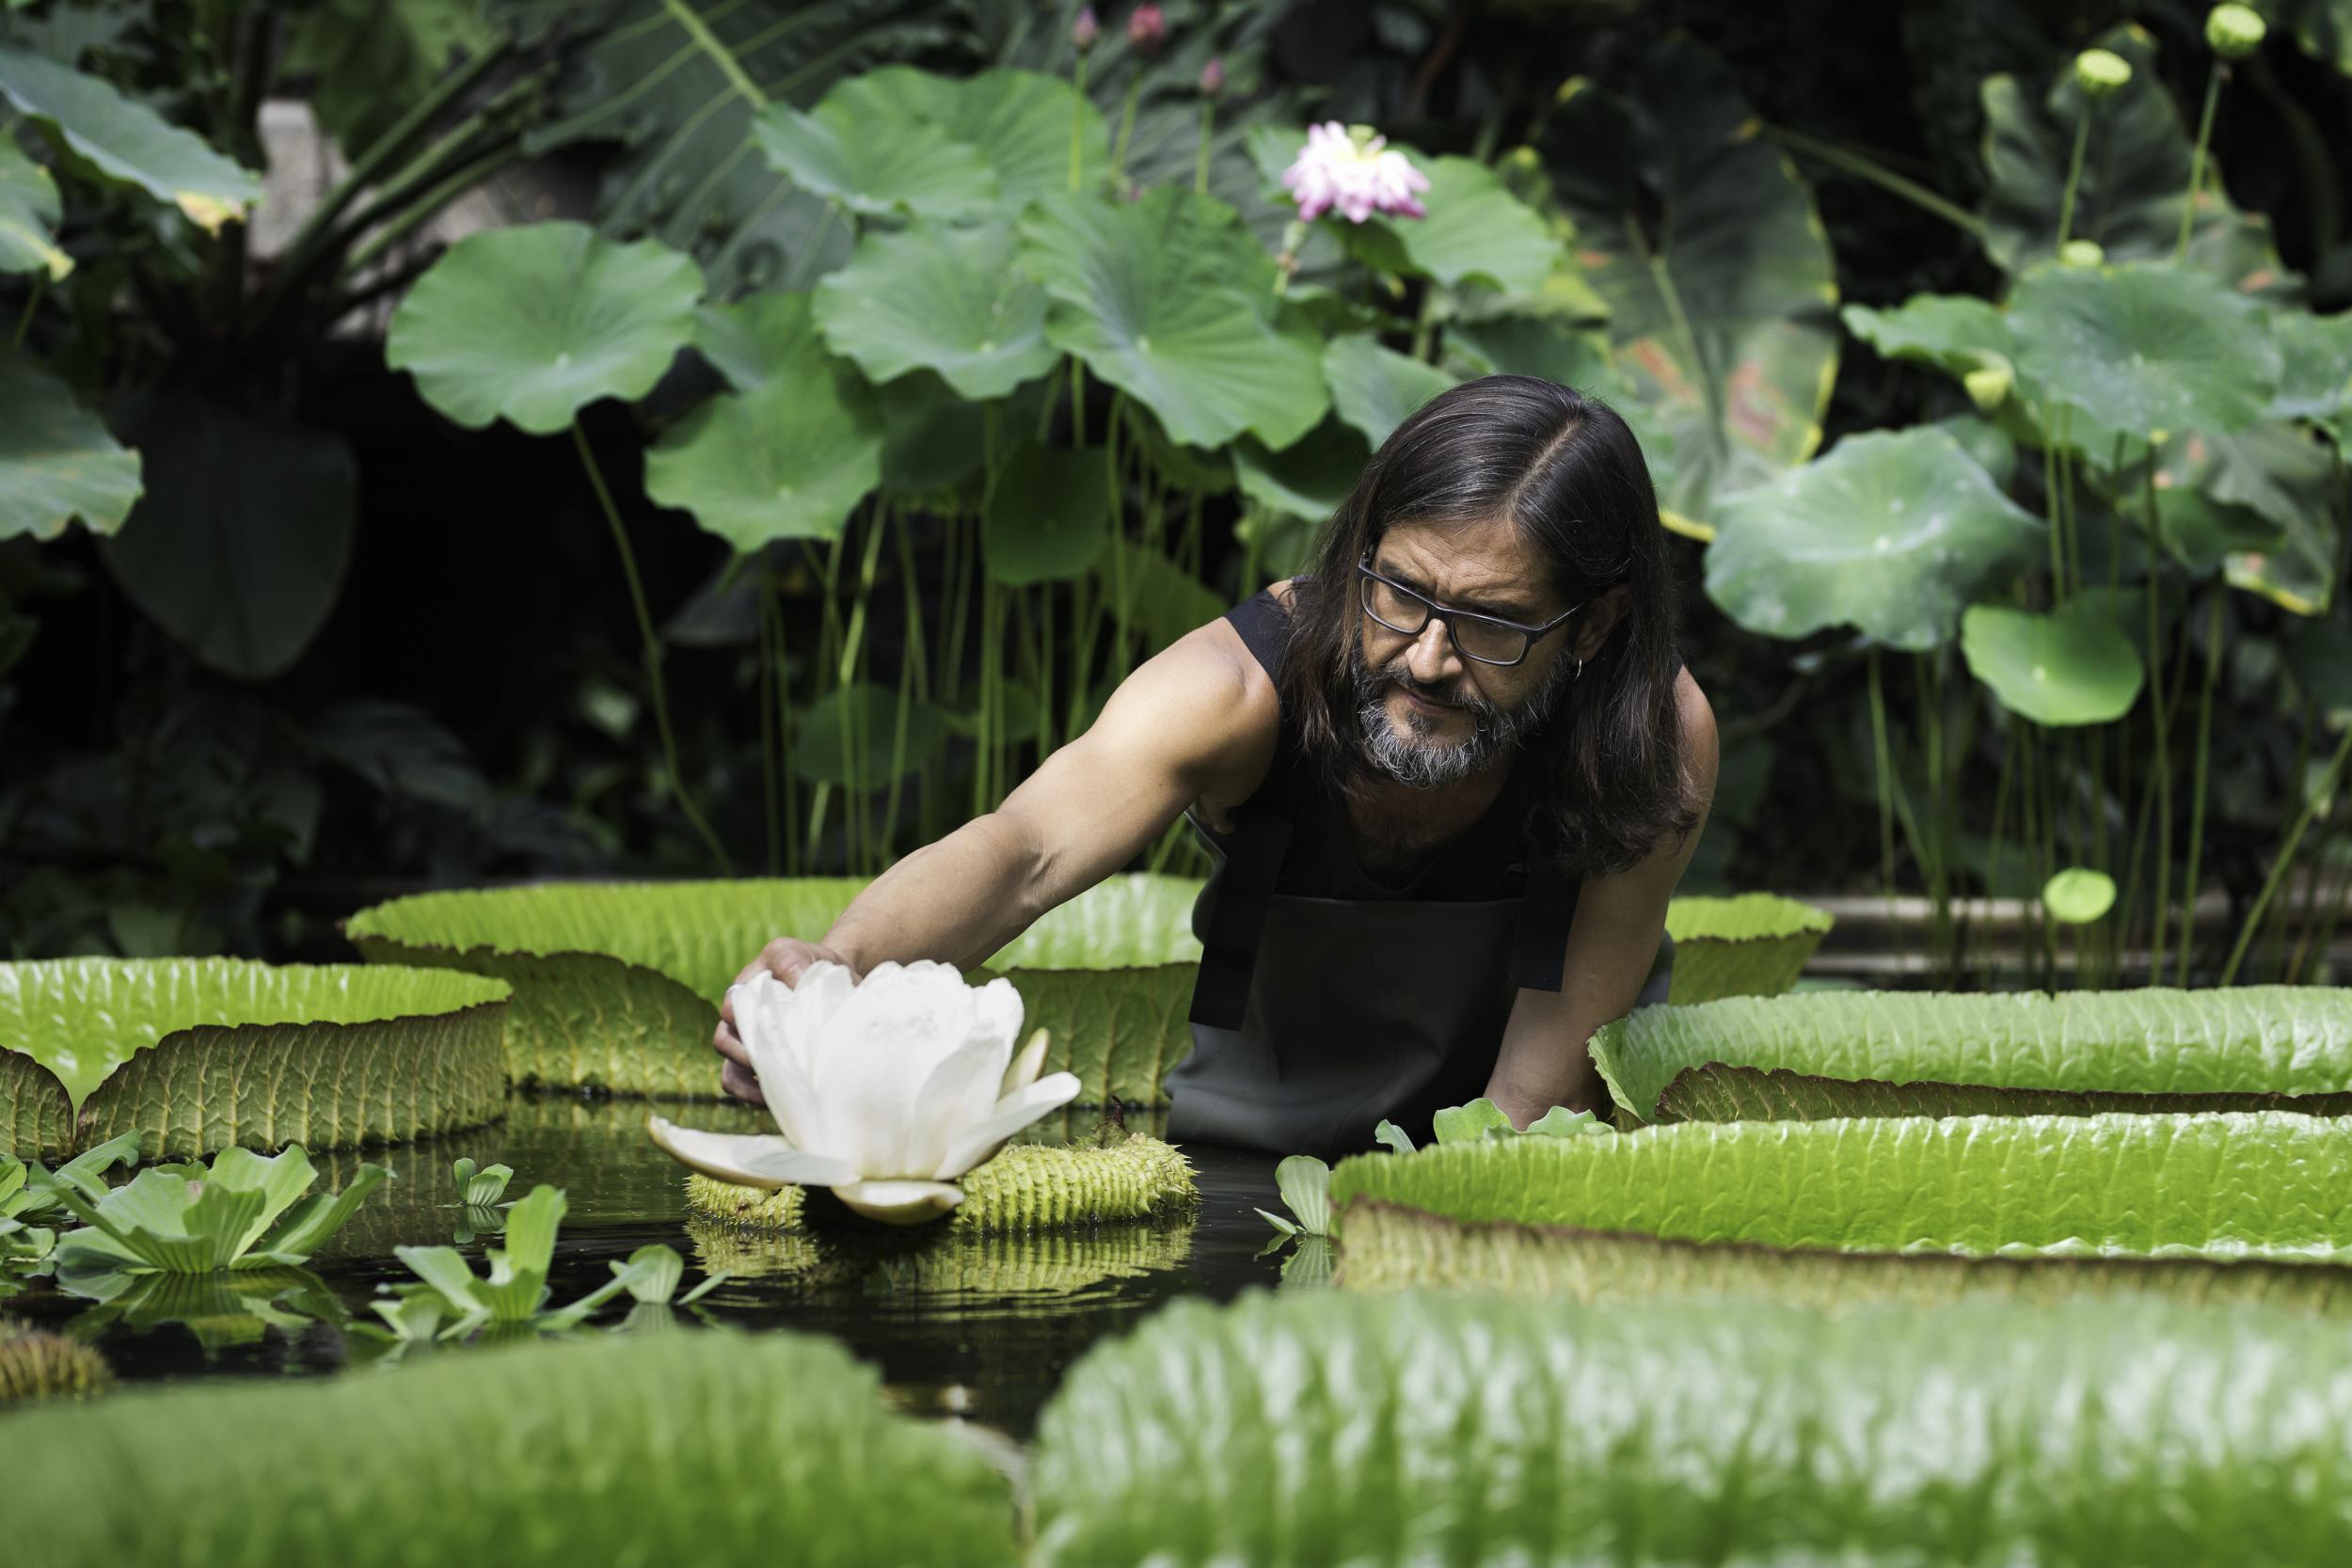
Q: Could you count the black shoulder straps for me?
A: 2